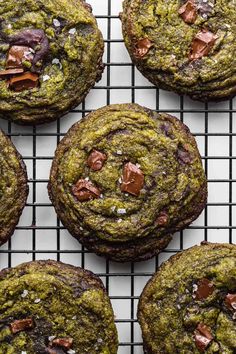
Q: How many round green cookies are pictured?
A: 6